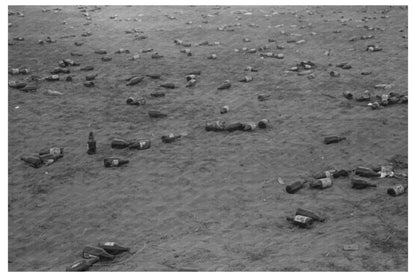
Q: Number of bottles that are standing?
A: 1